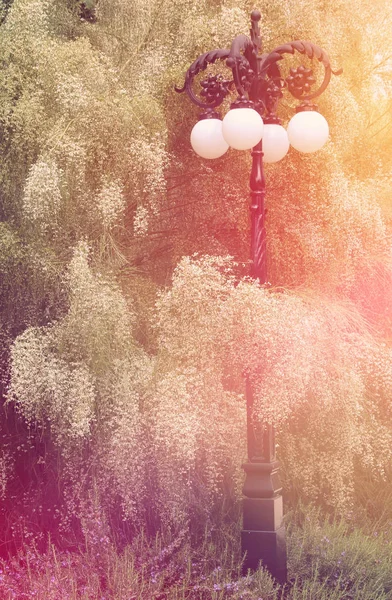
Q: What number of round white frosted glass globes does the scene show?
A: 4